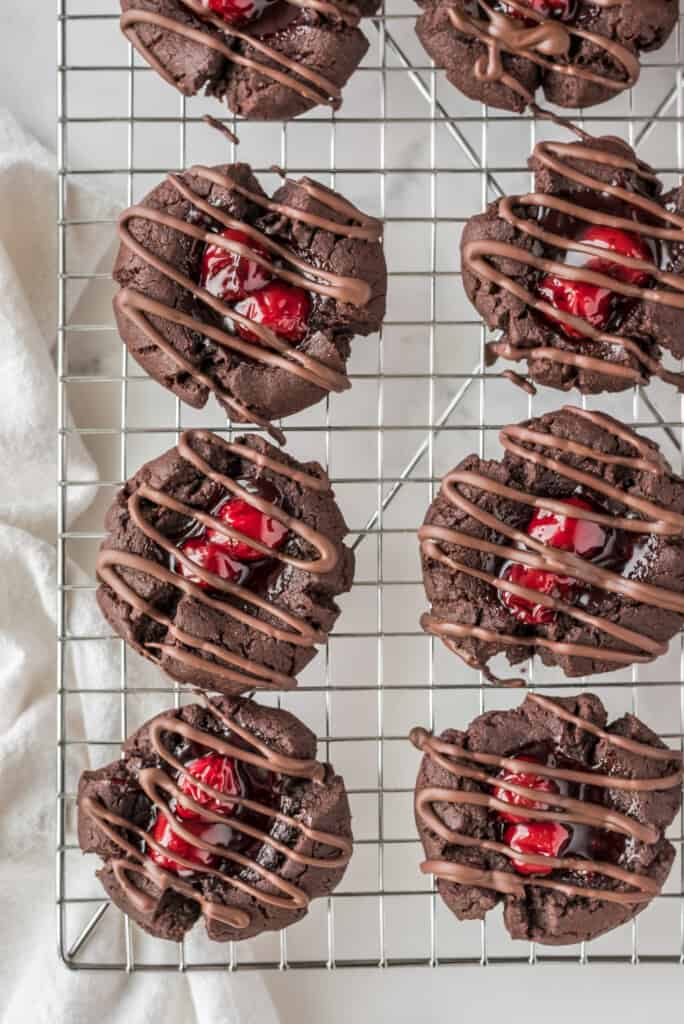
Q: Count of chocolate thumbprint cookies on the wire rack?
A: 8